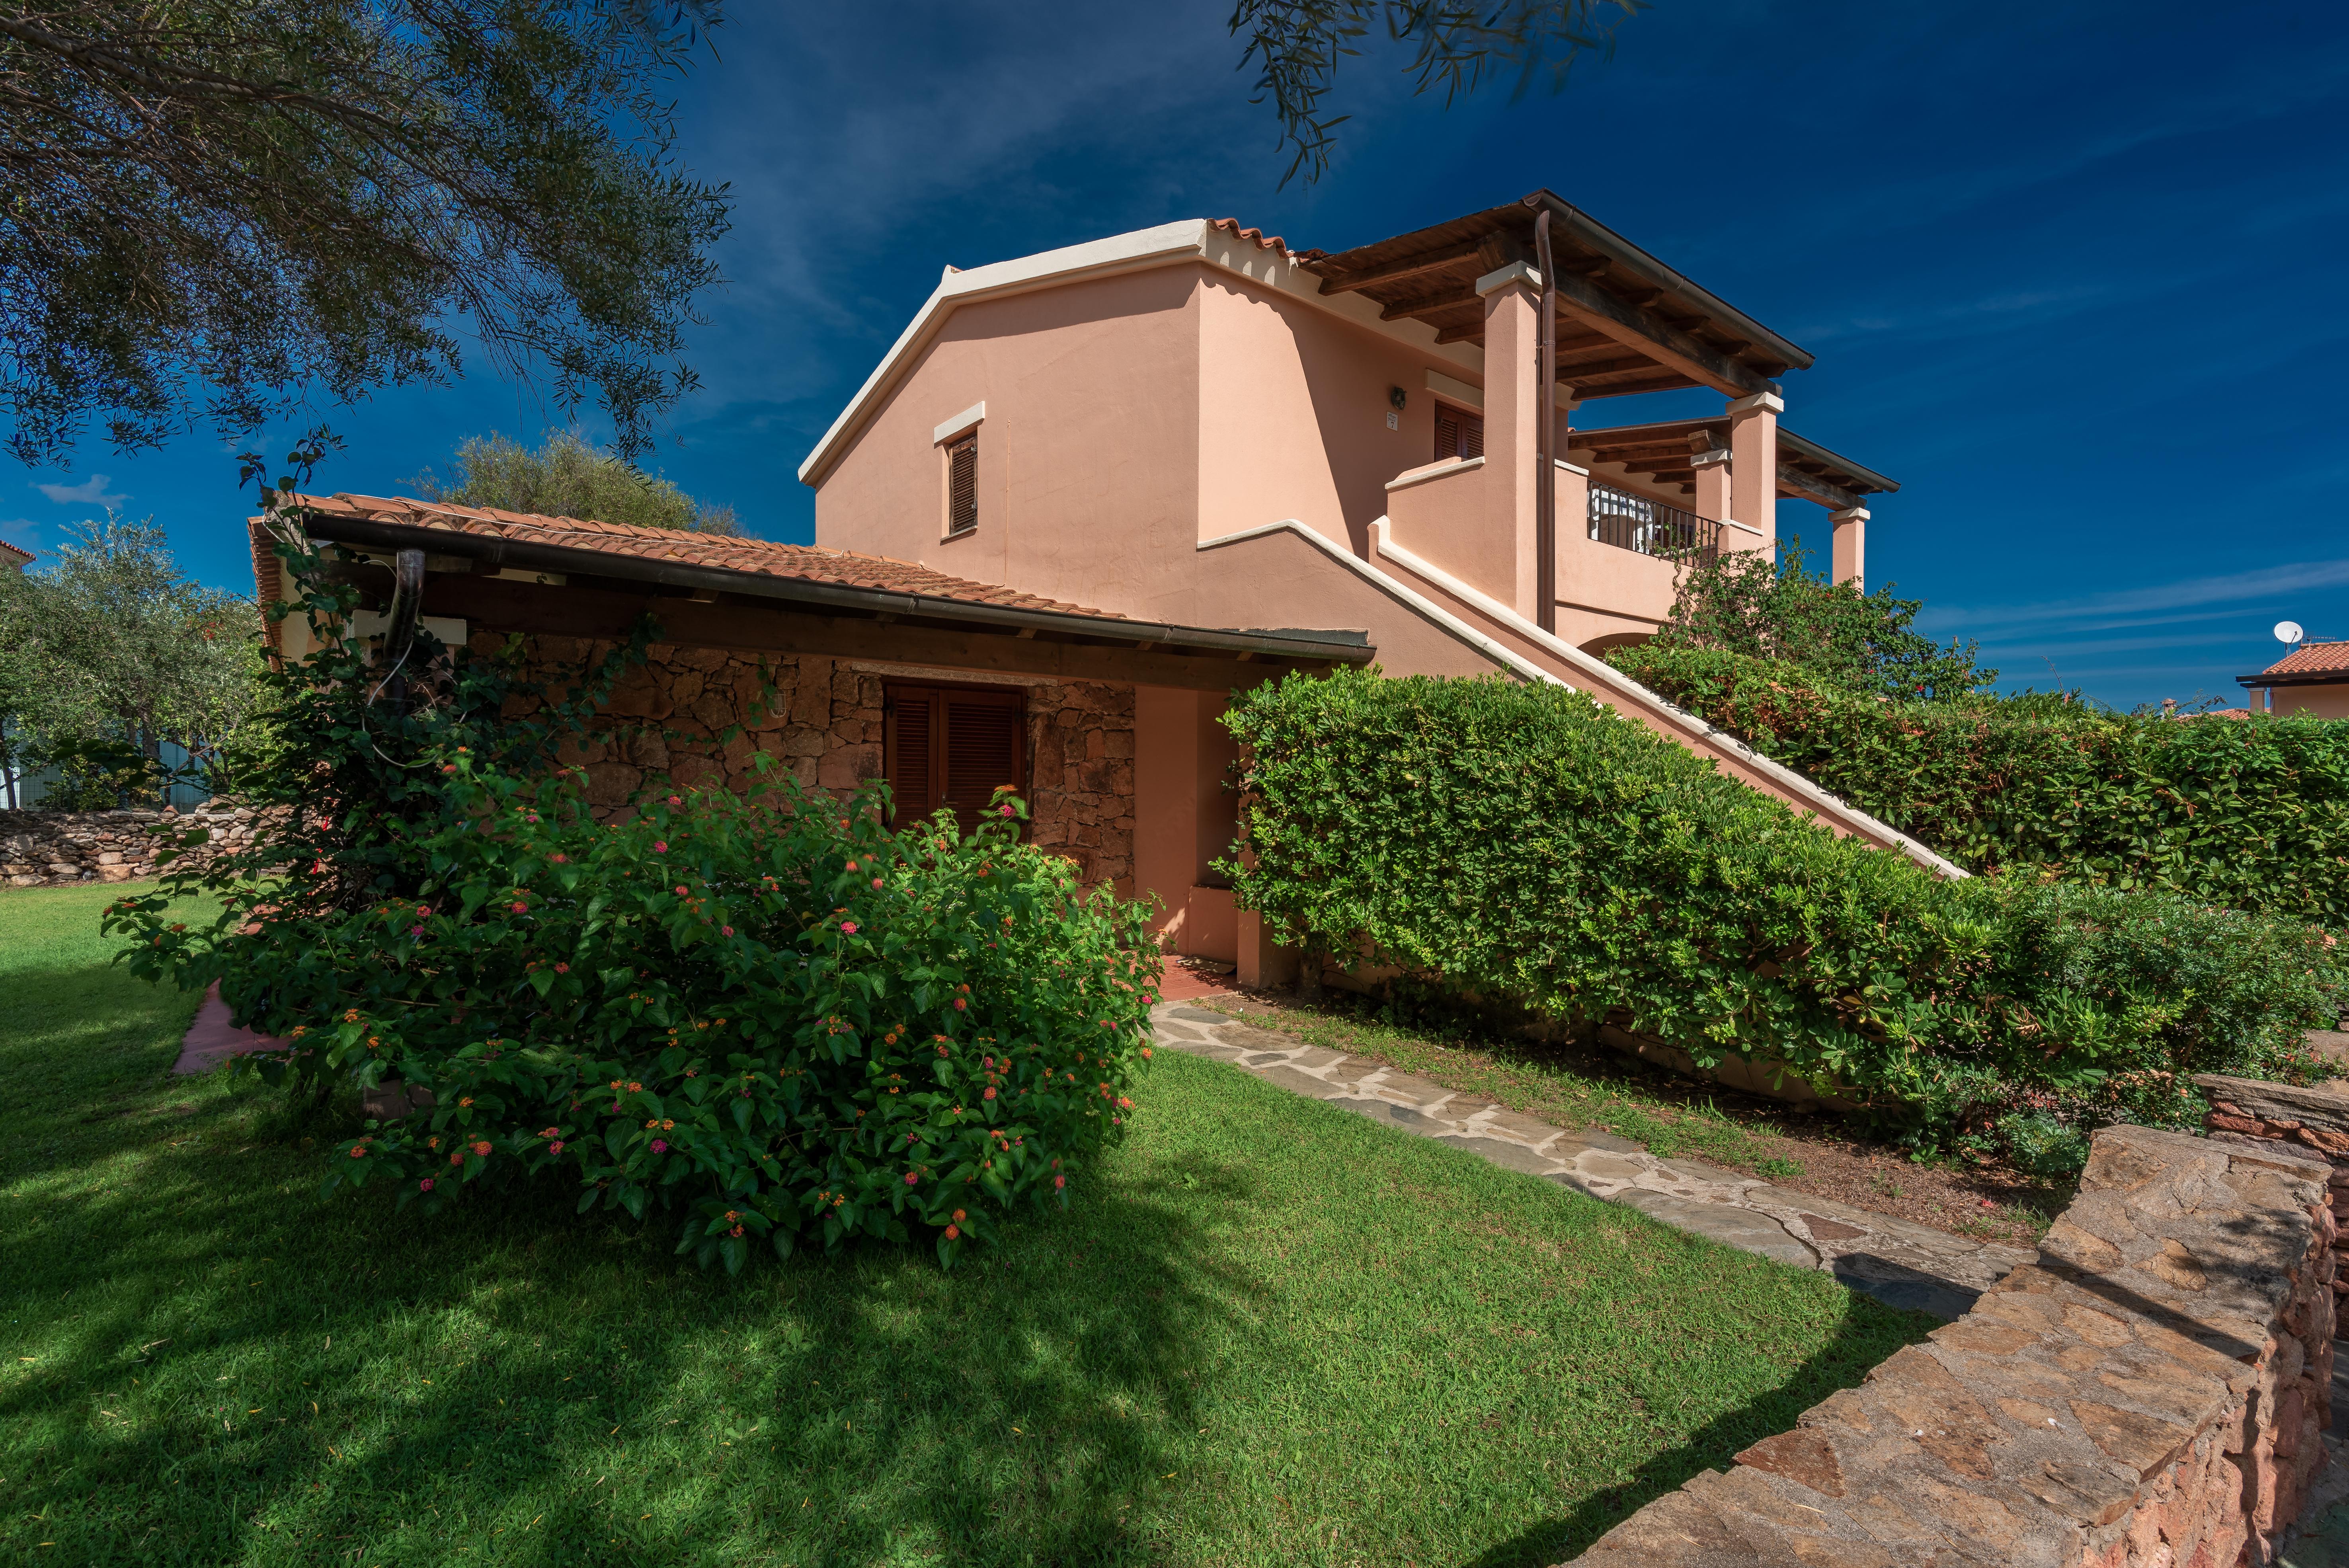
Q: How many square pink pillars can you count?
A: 4